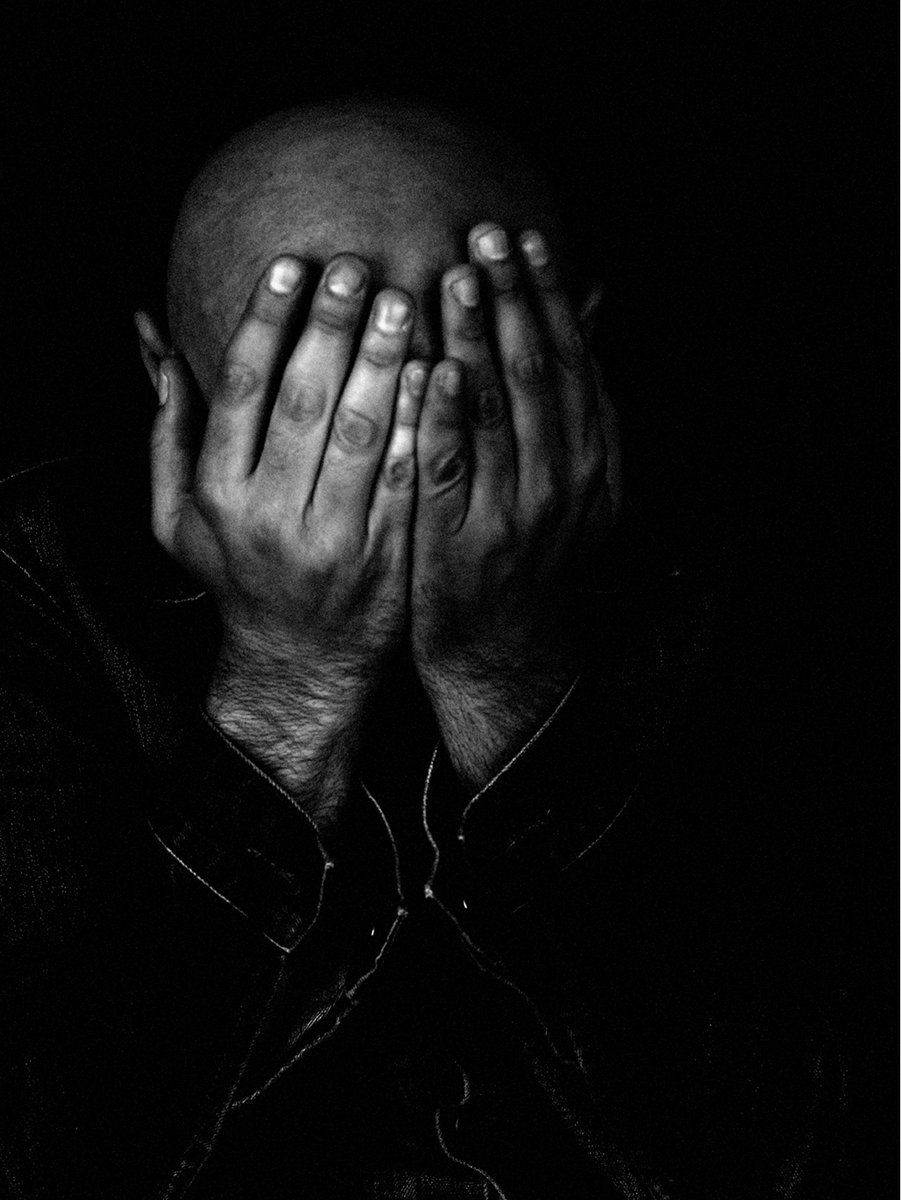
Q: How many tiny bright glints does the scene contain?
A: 2